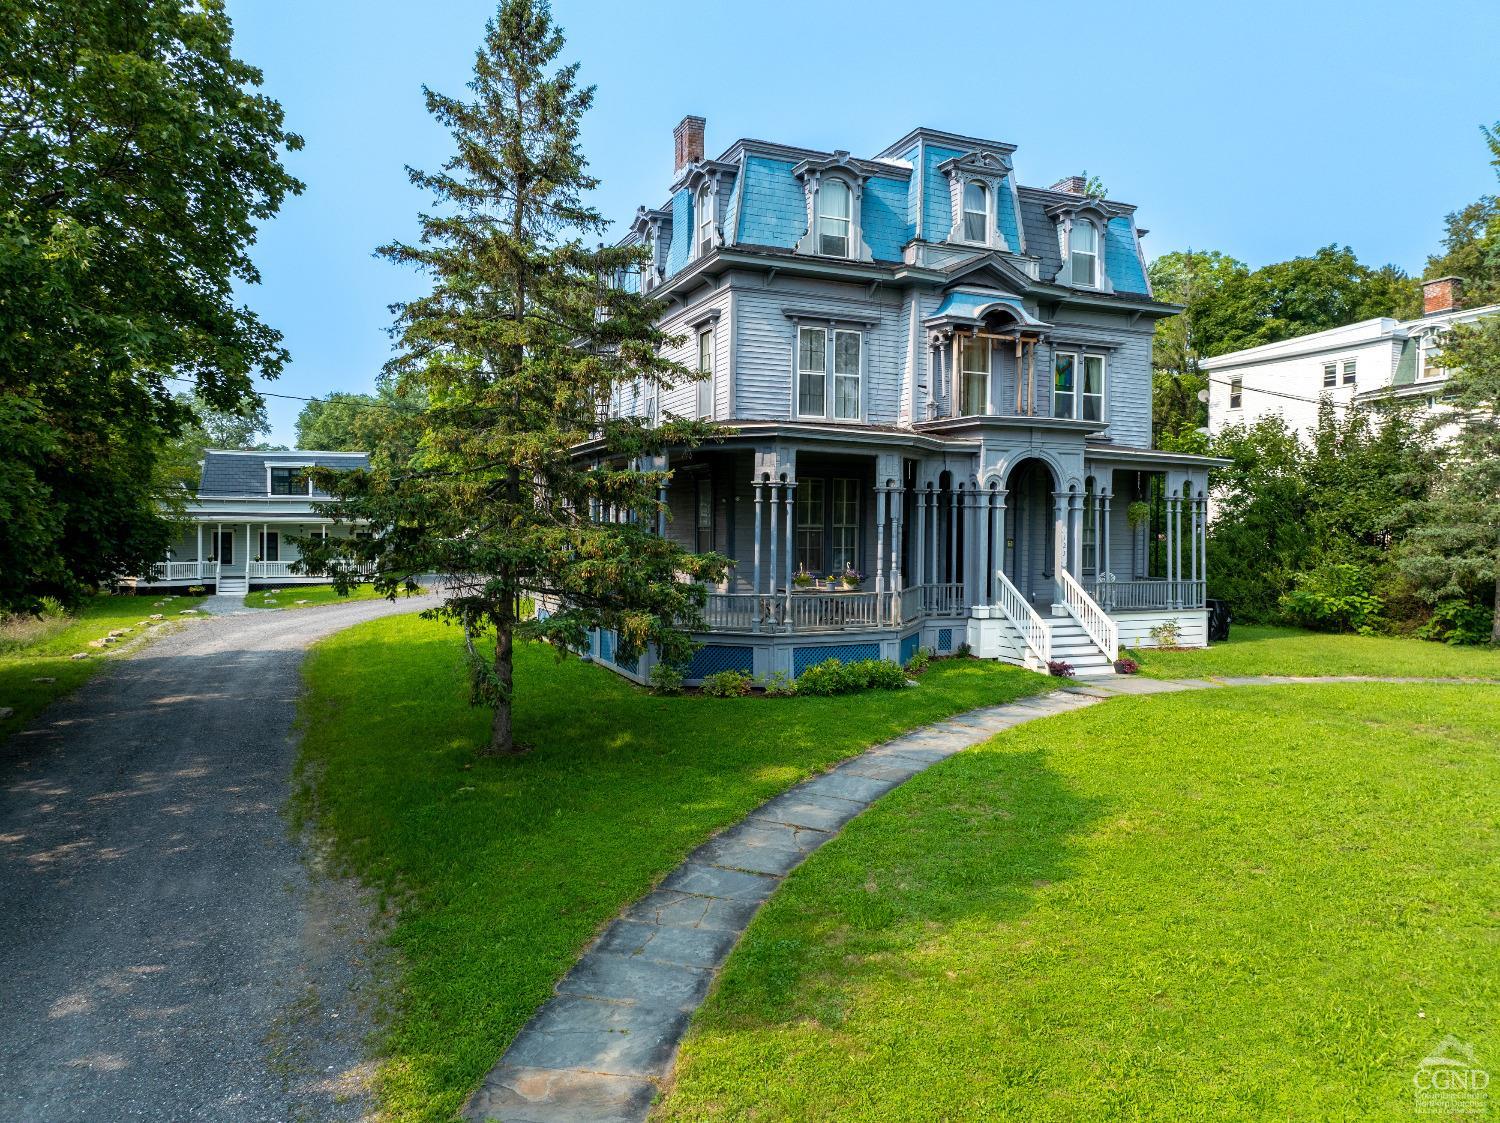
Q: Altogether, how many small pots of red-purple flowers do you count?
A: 2